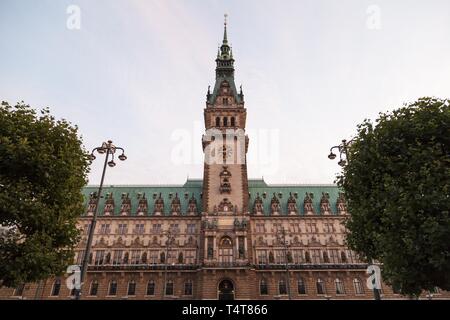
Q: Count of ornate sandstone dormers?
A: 13